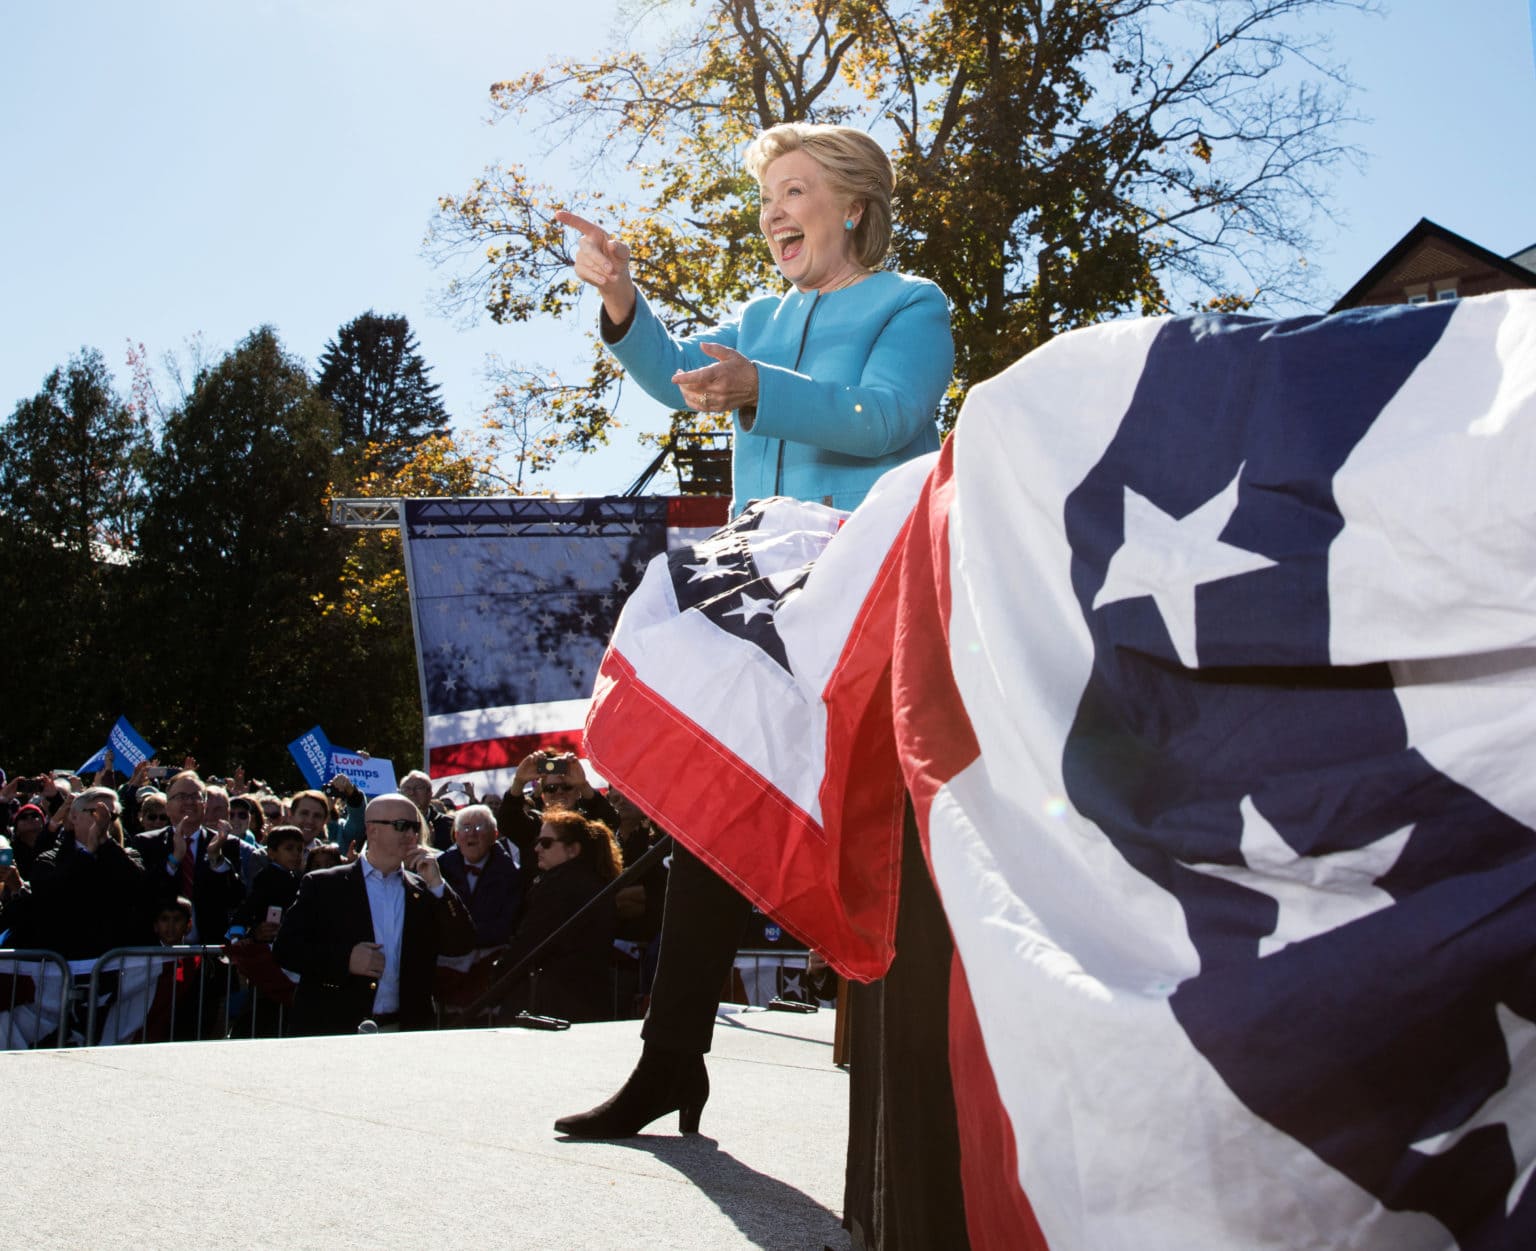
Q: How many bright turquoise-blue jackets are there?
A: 1